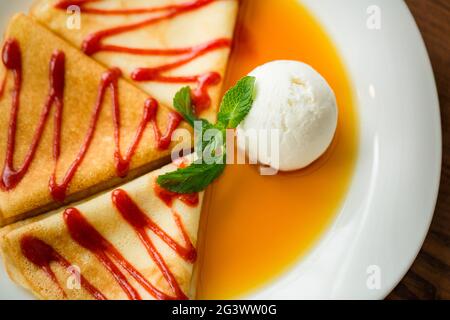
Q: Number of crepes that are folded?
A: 3